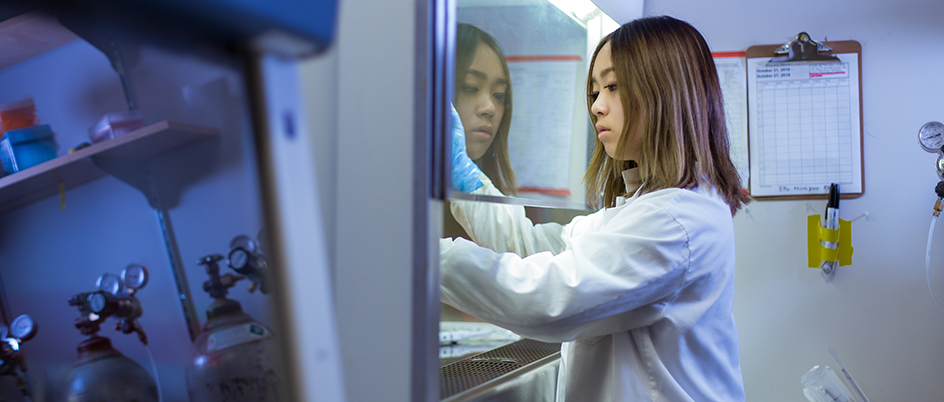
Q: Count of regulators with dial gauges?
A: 4